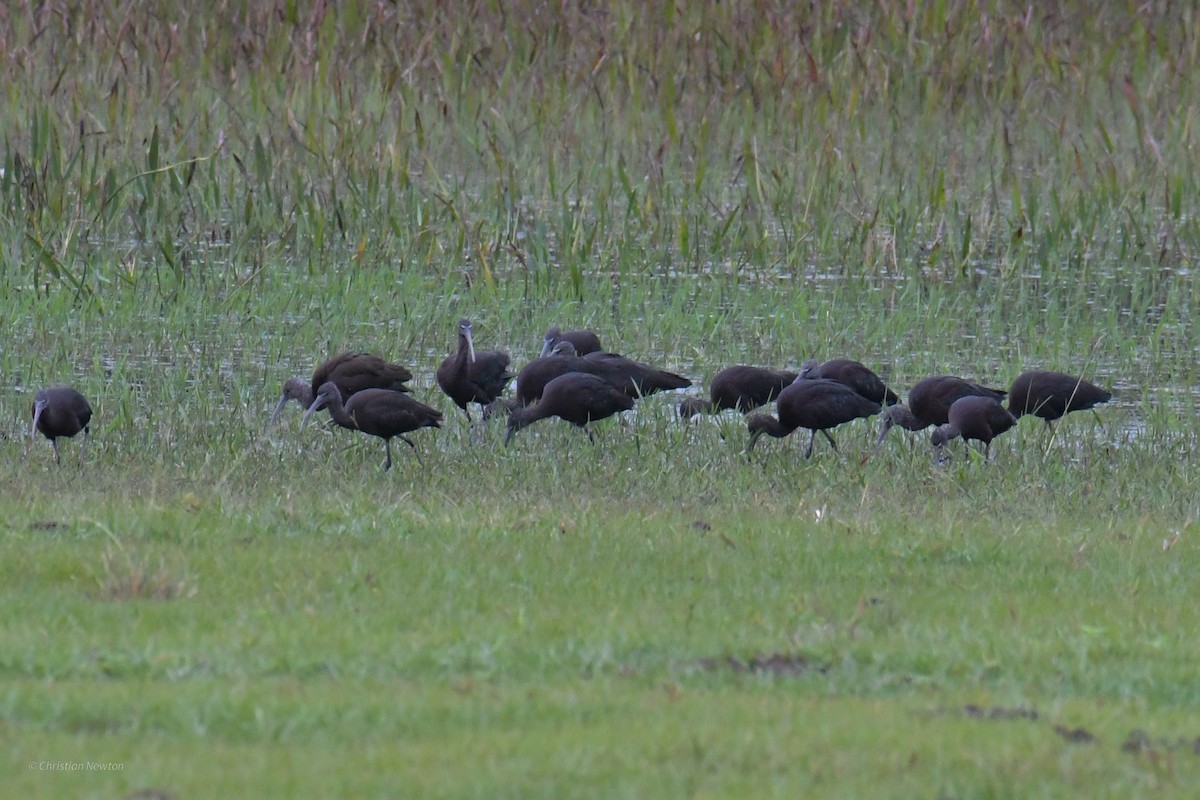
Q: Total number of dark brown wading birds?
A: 14